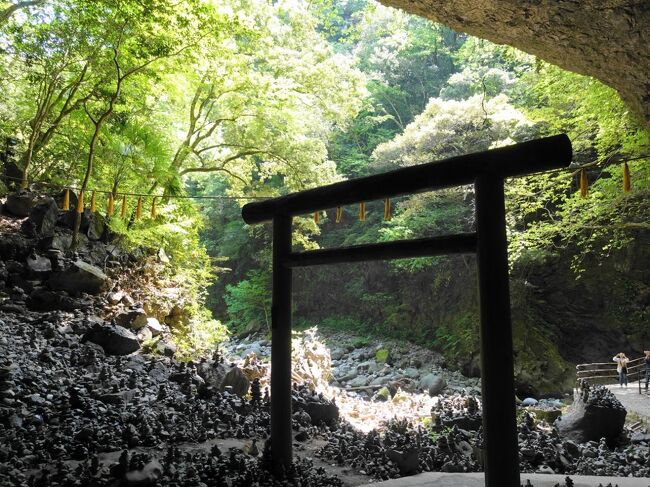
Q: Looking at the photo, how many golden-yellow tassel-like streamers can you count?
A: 13